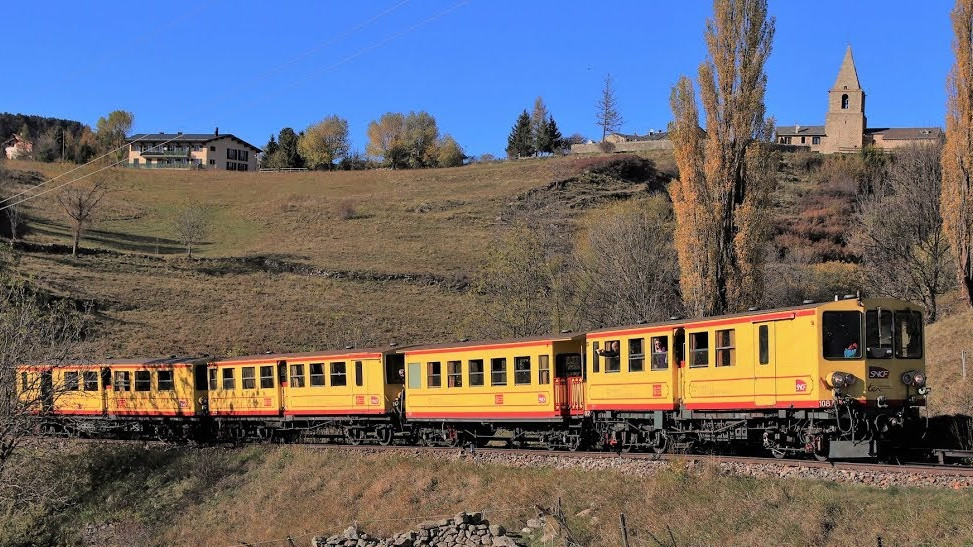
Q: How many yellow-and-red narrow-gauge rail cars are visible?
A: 4